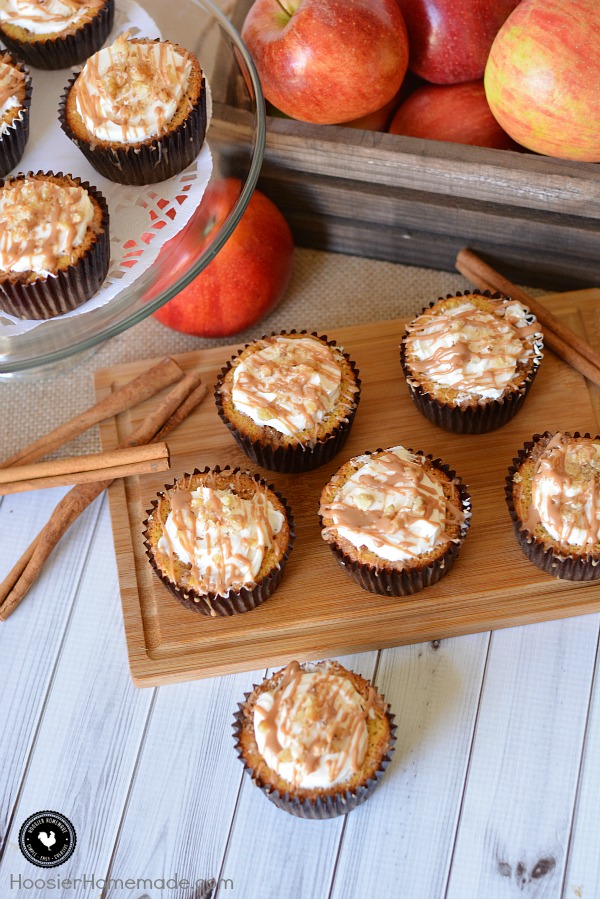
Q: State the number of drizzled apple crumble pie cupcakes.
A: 10